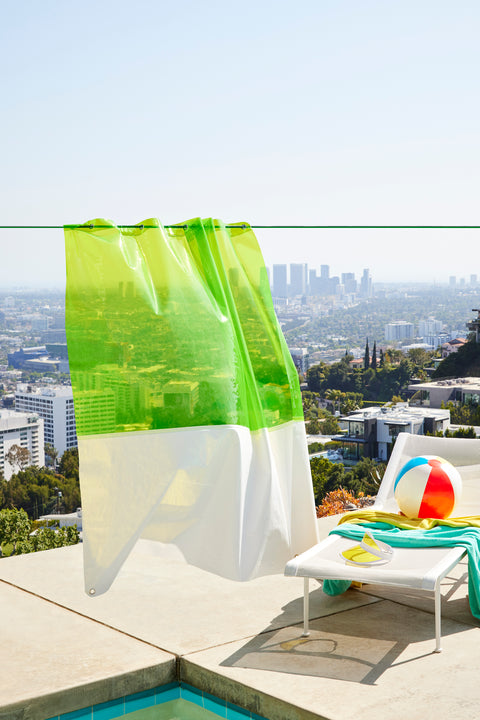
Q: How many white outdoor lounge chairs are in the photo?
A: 1